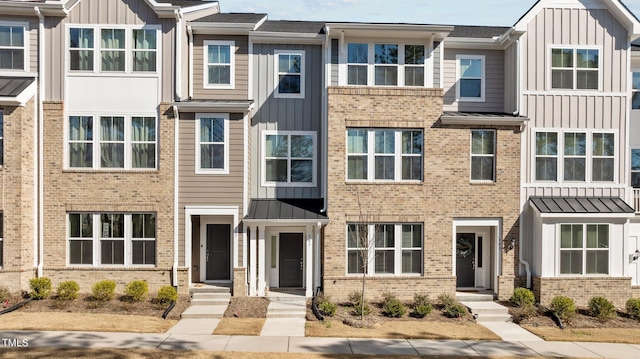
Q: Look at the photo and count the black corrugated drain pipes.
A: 4